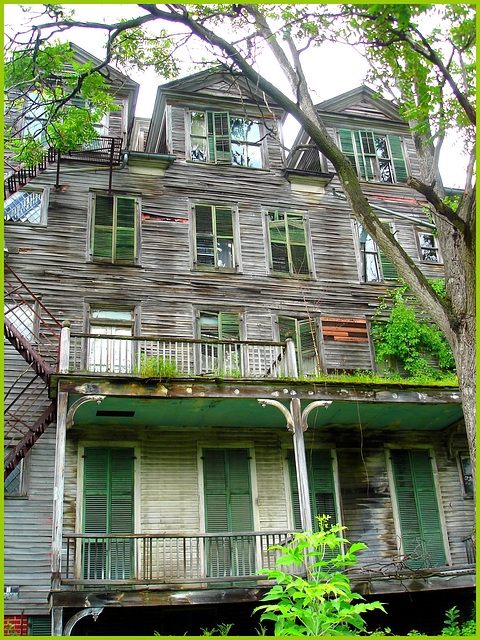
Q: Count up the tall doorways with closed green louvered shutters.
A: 4